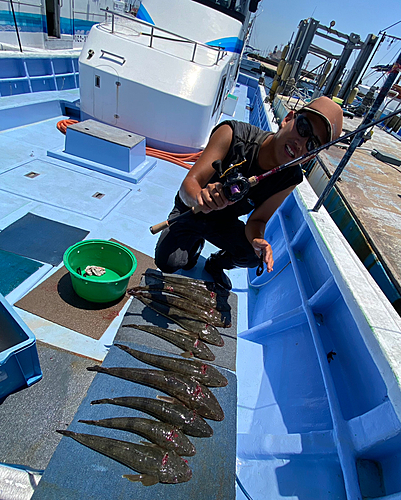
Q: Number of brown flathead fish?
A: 10